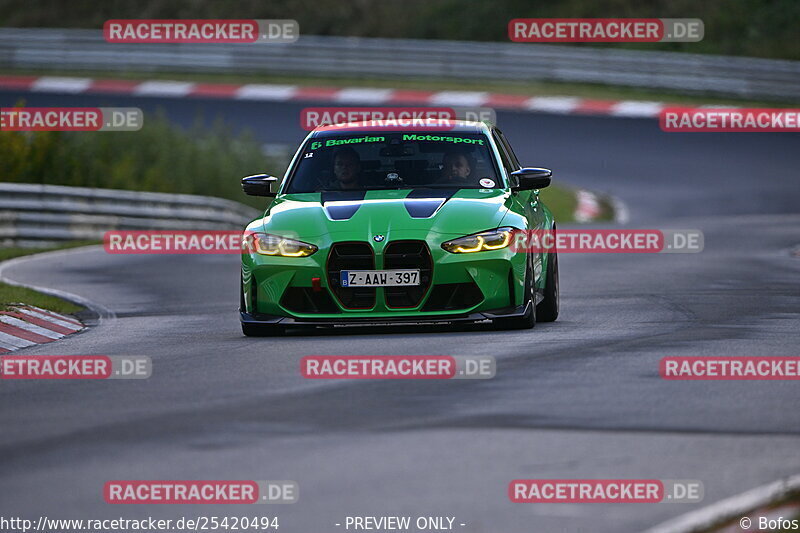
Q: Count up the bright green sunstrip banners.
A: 1